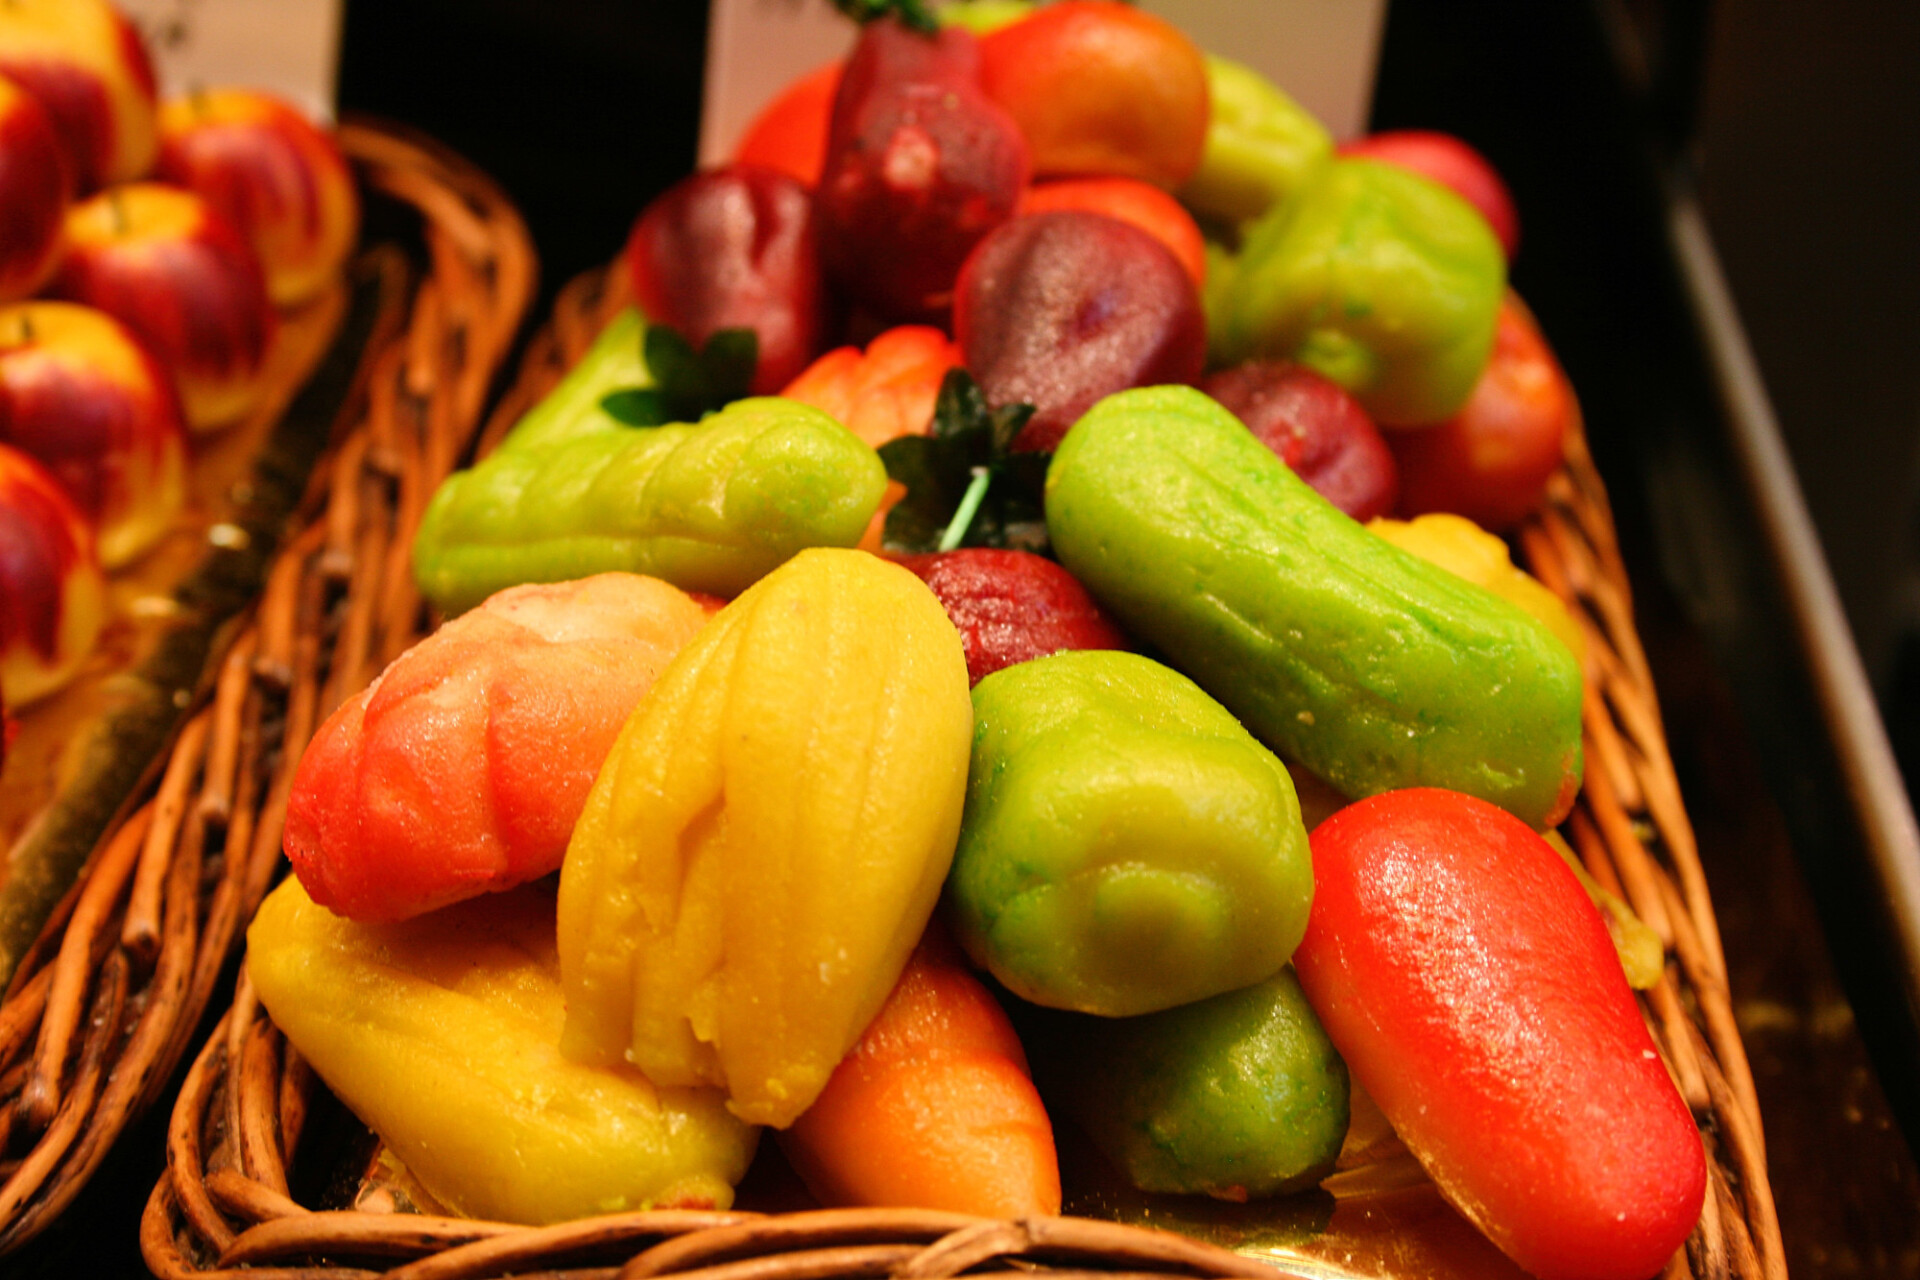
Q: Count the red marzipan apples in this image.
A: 6